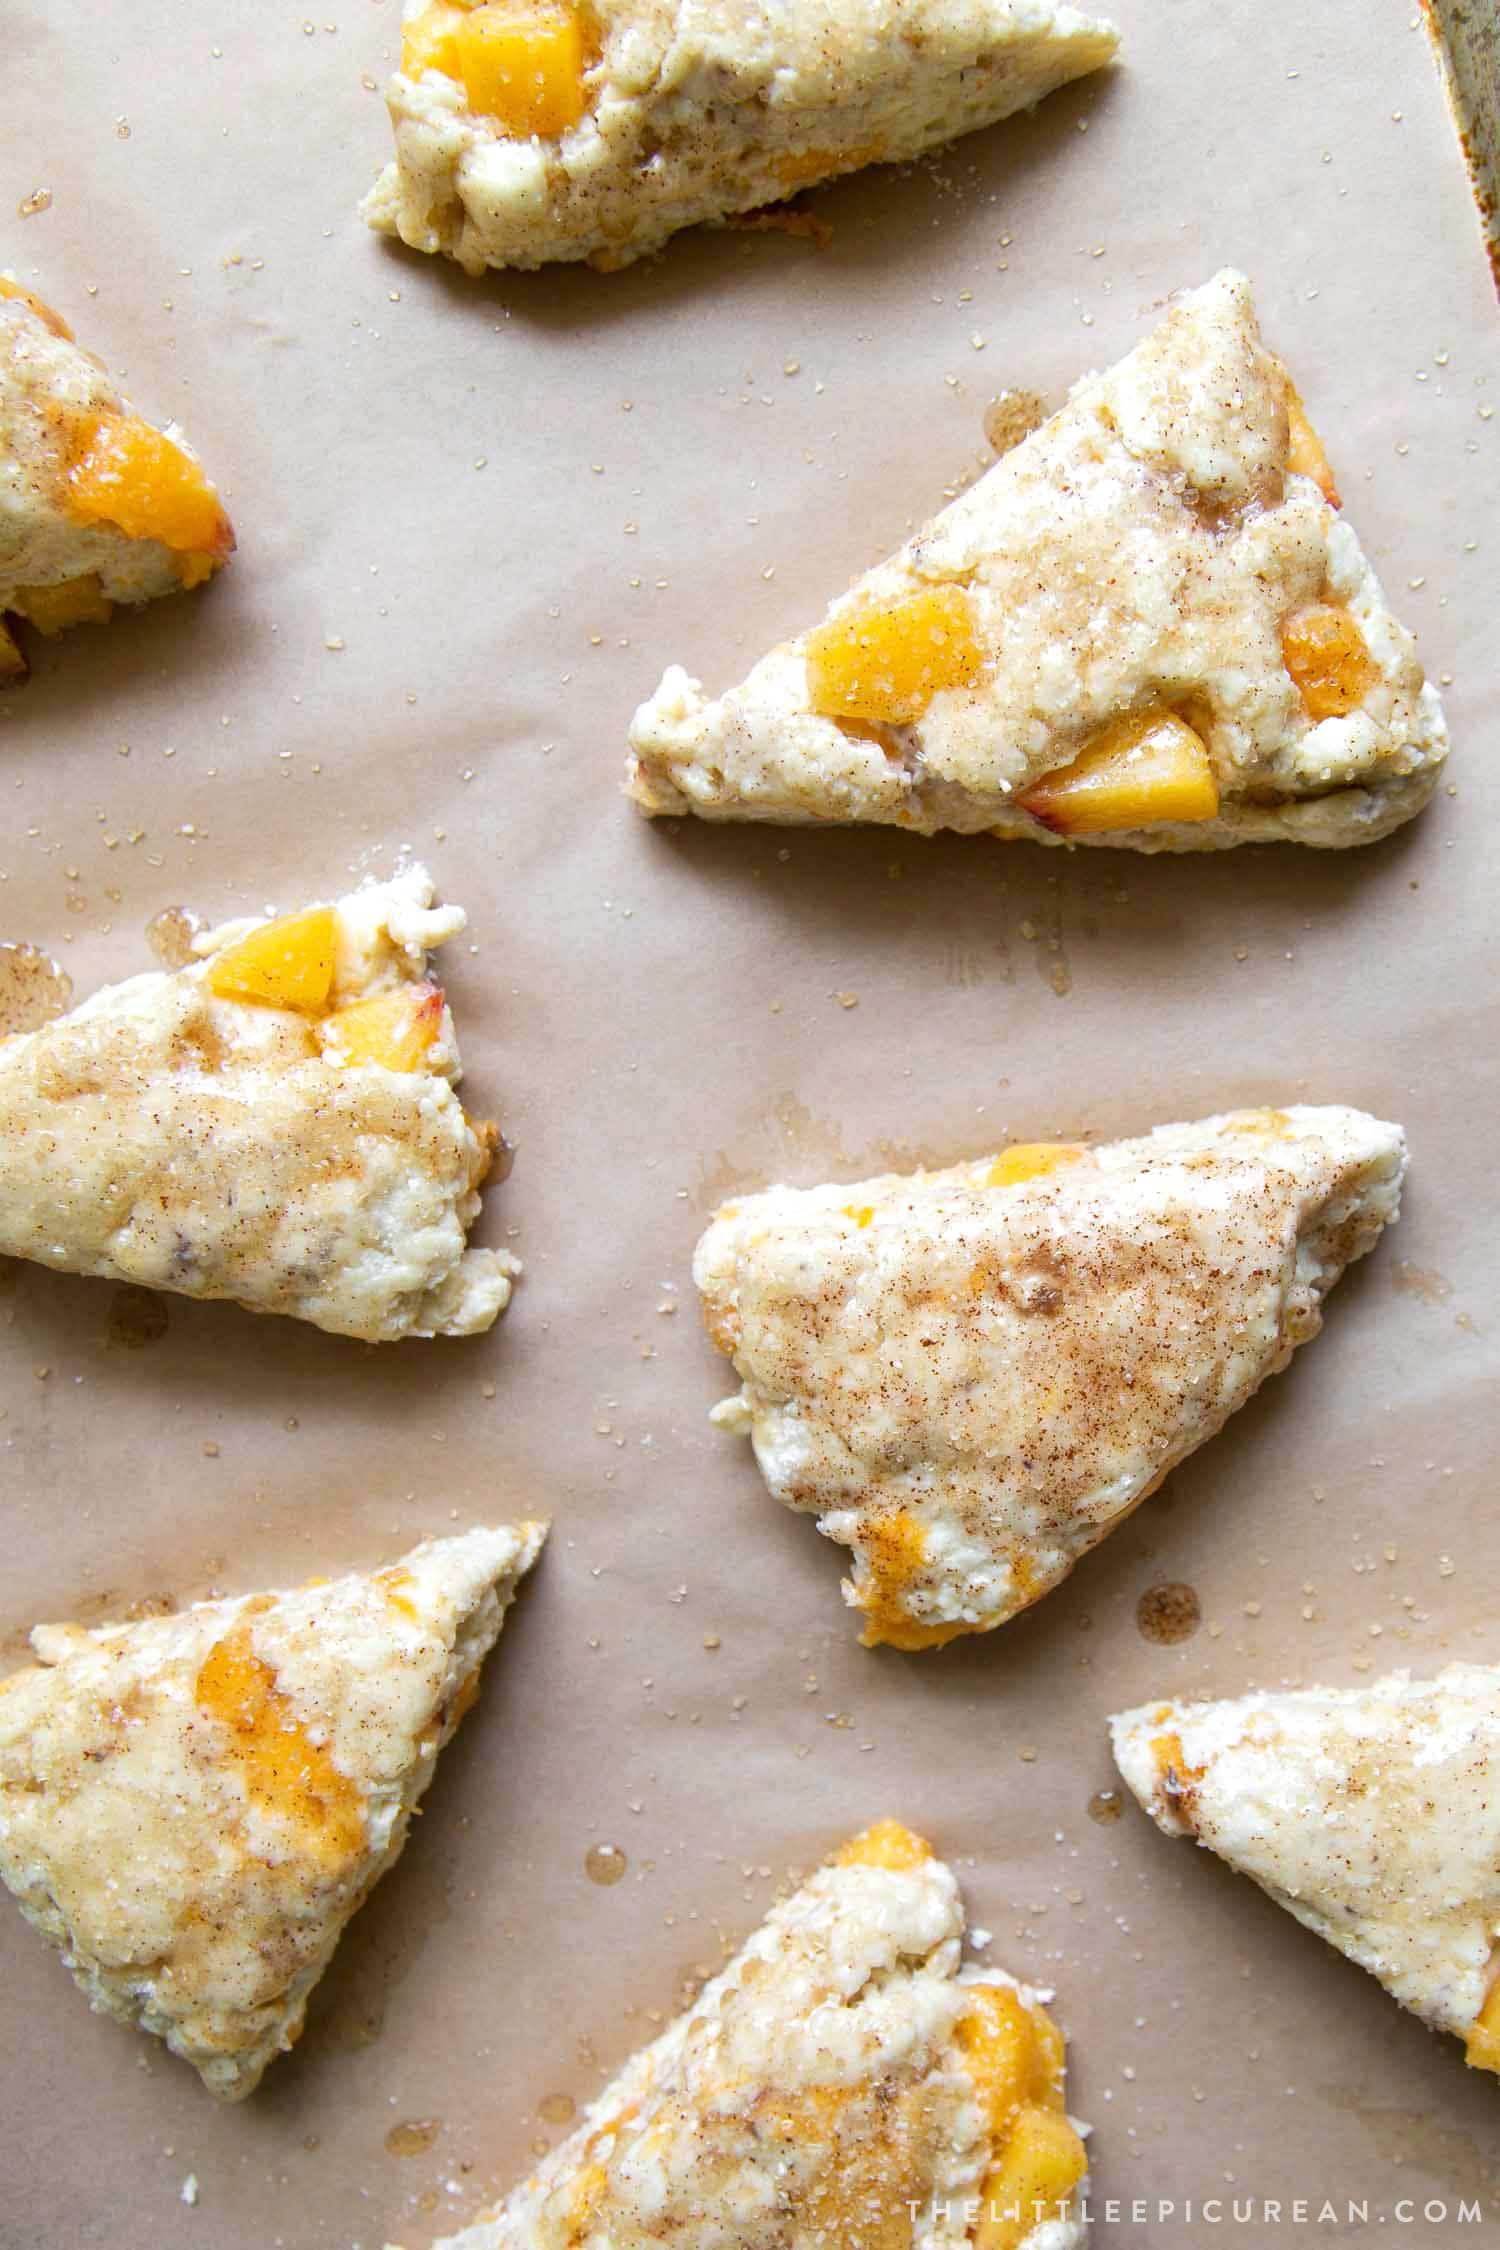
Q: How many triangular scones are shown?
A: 8